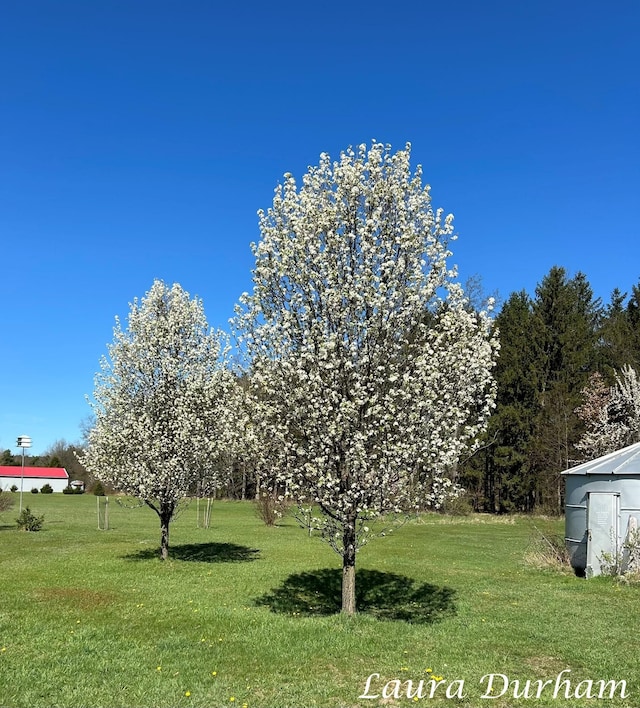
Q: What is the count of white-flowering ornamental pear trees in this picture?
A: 2